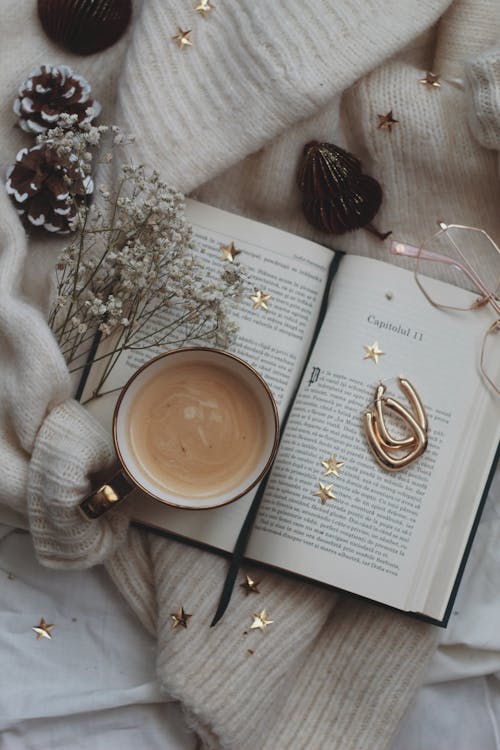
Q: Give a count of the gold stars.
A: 13